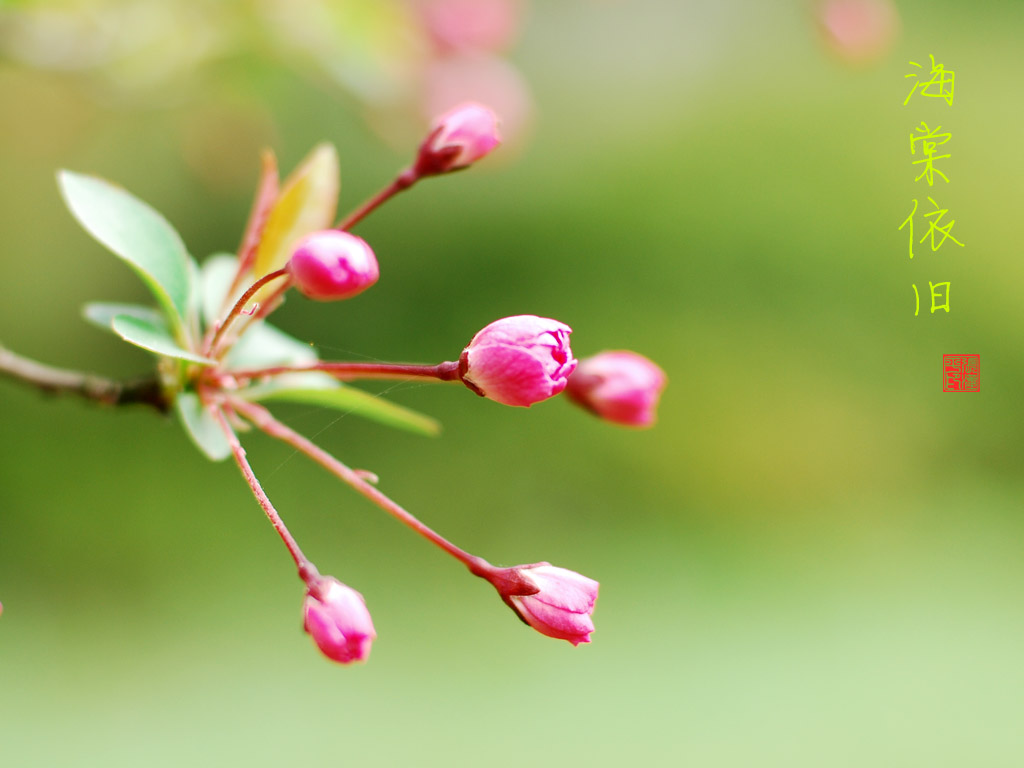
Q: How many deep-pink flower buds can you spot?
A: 6